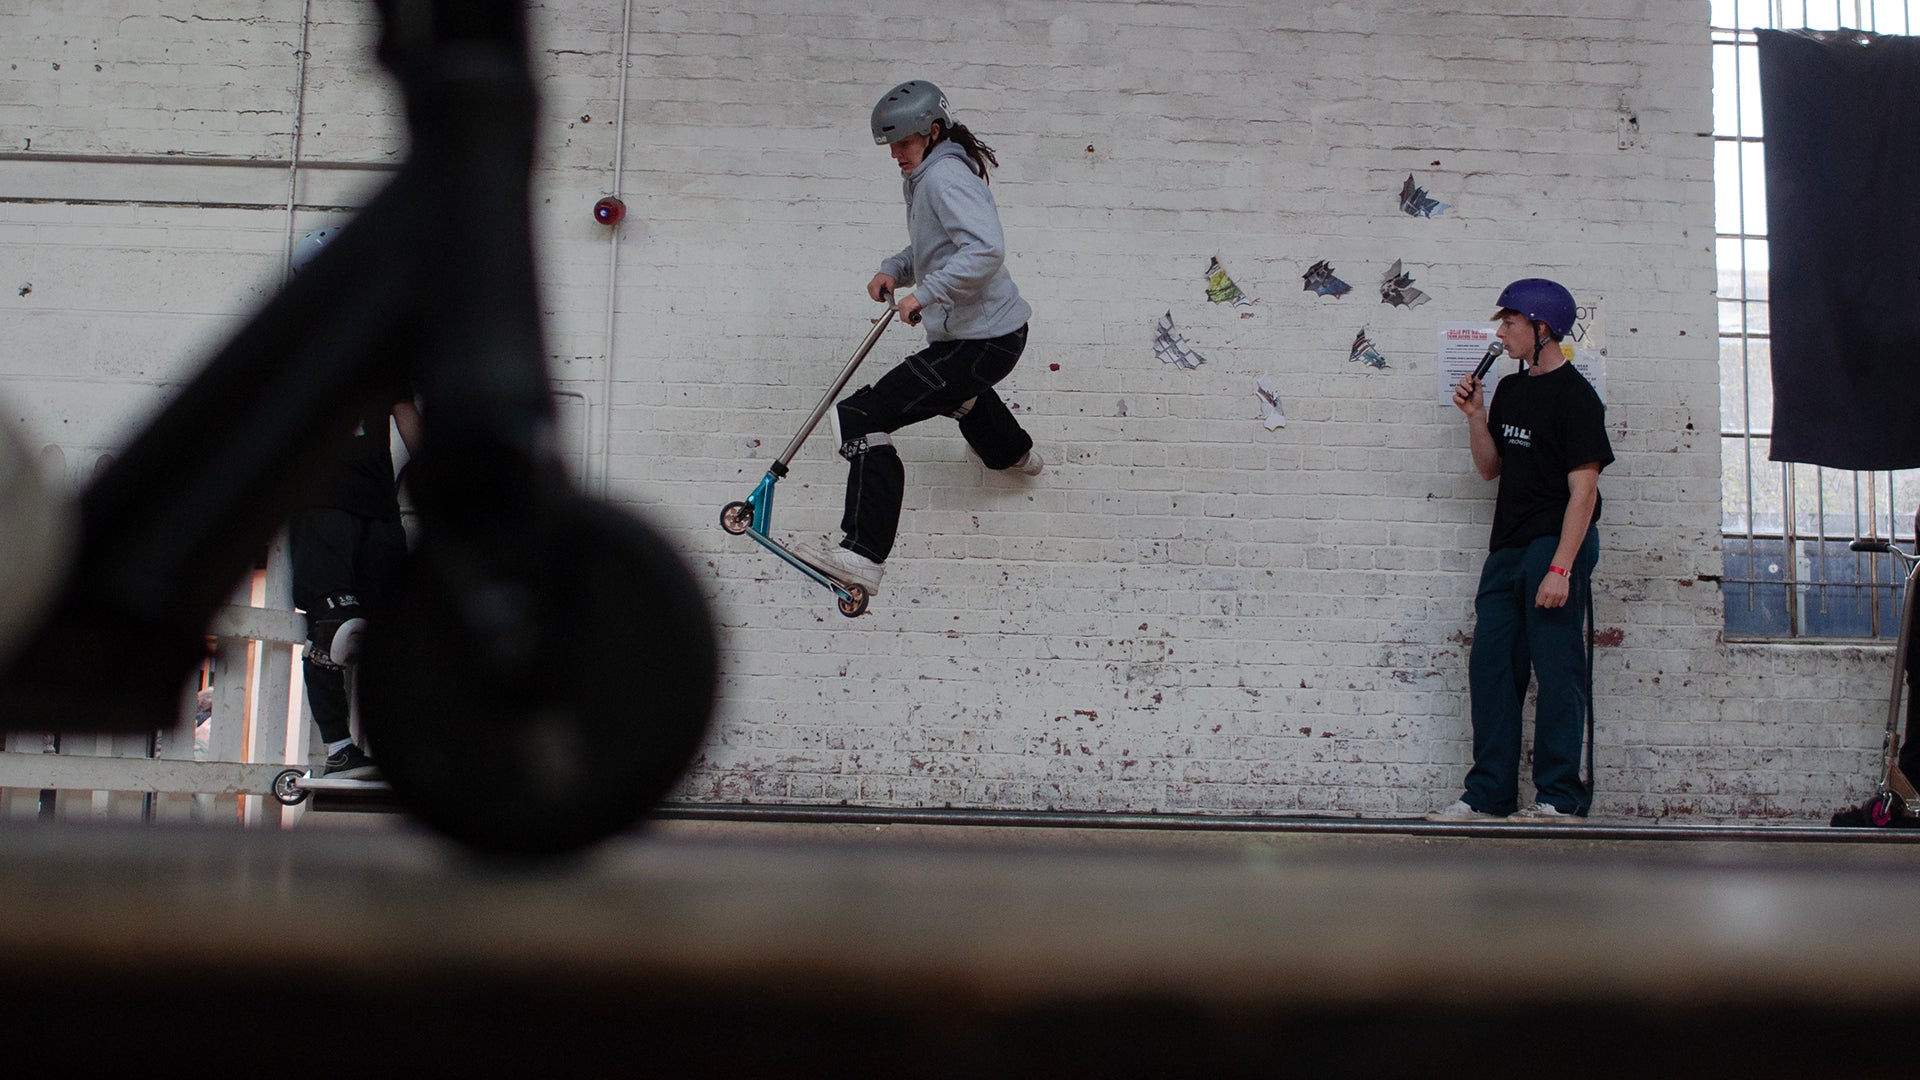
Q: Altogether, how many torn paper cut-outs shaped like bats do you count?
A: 7